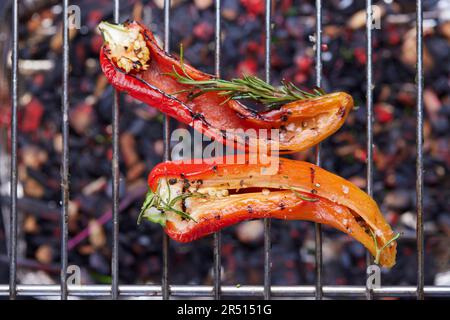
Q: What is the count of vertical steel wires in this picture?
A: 9